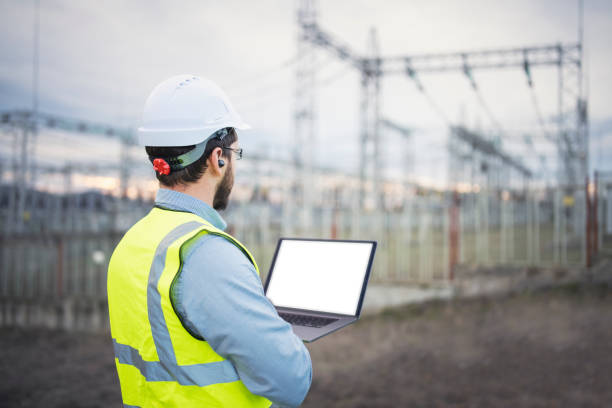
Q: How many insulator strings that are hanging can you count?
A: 3